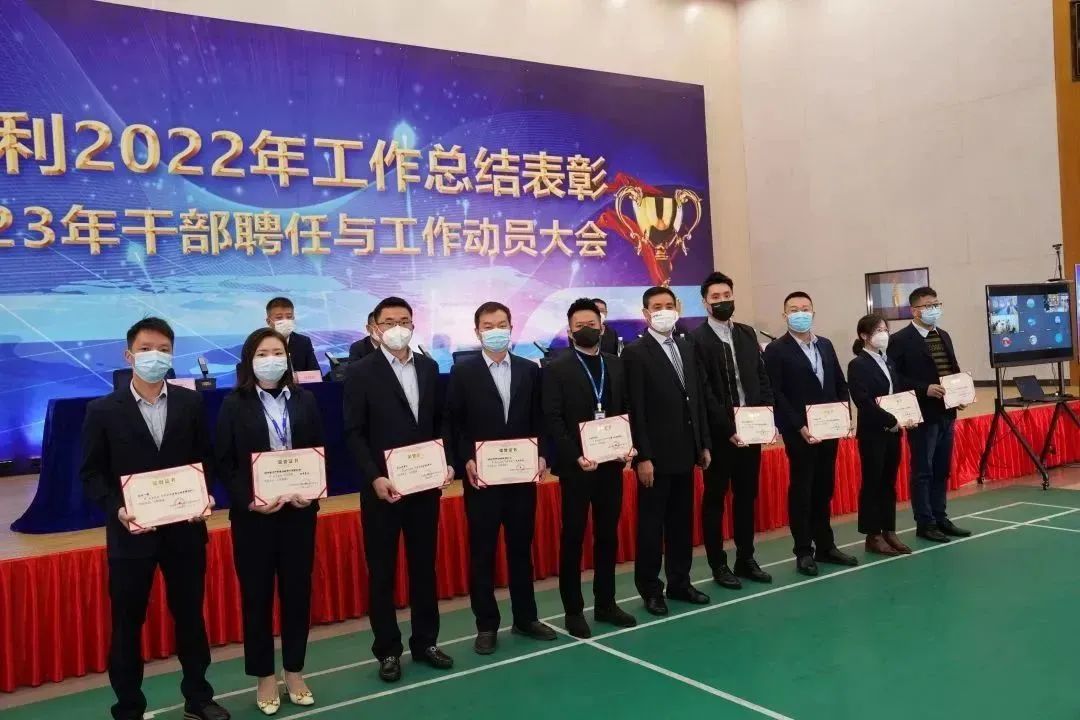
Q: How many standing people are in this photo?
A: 10